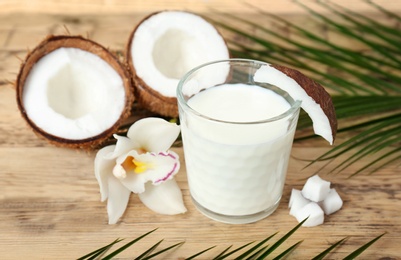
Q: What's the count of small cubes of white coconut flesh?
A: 4